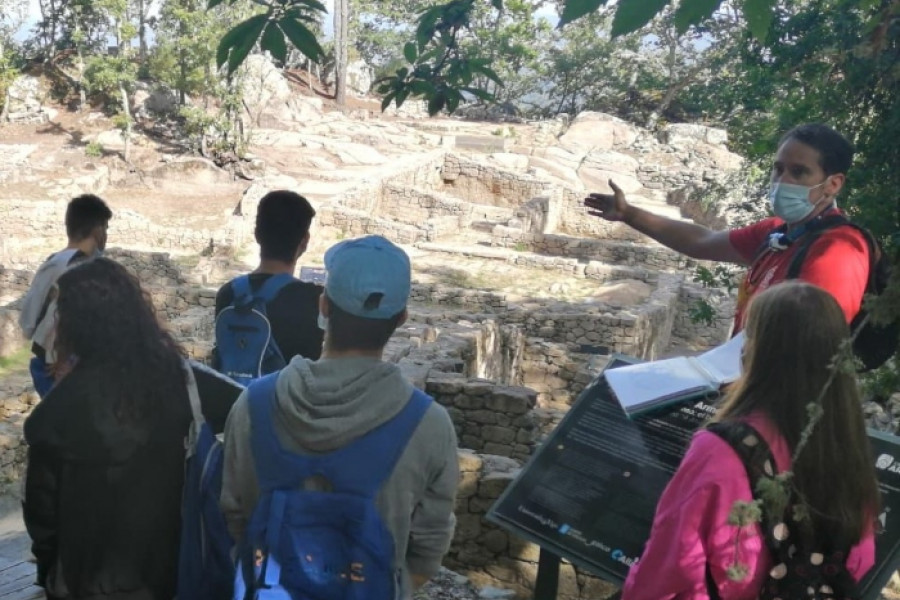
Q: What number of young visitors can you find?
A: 5